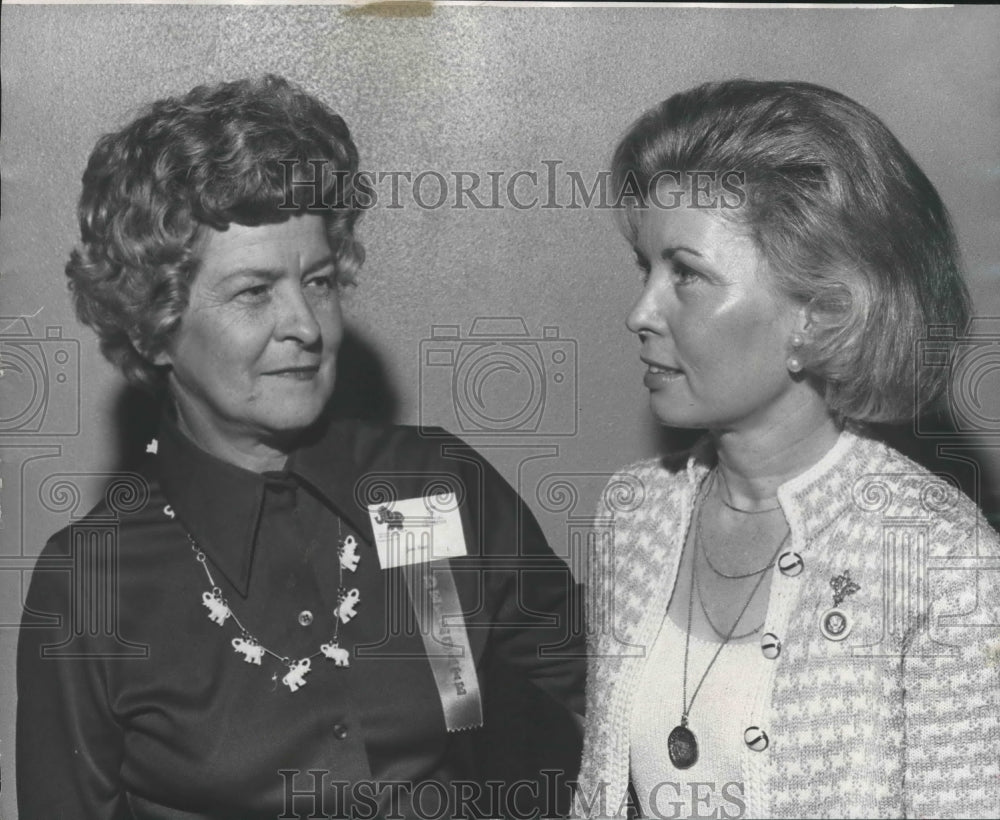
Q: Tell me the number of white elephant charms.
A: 6